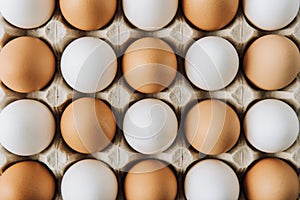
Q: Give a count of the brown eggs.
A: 10